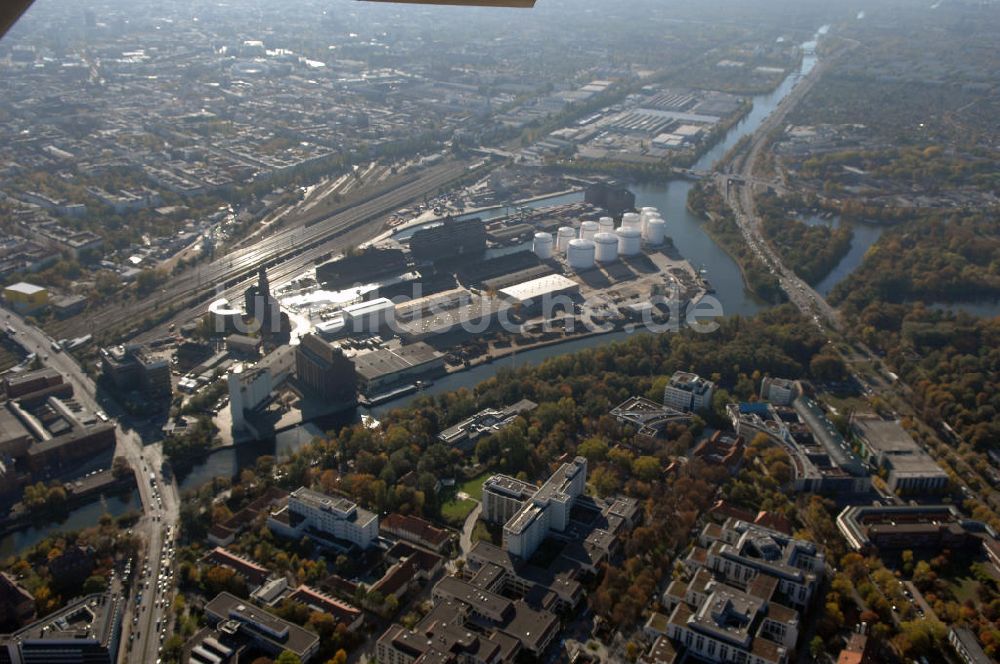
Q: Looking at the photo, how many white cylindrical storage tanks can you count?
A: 11